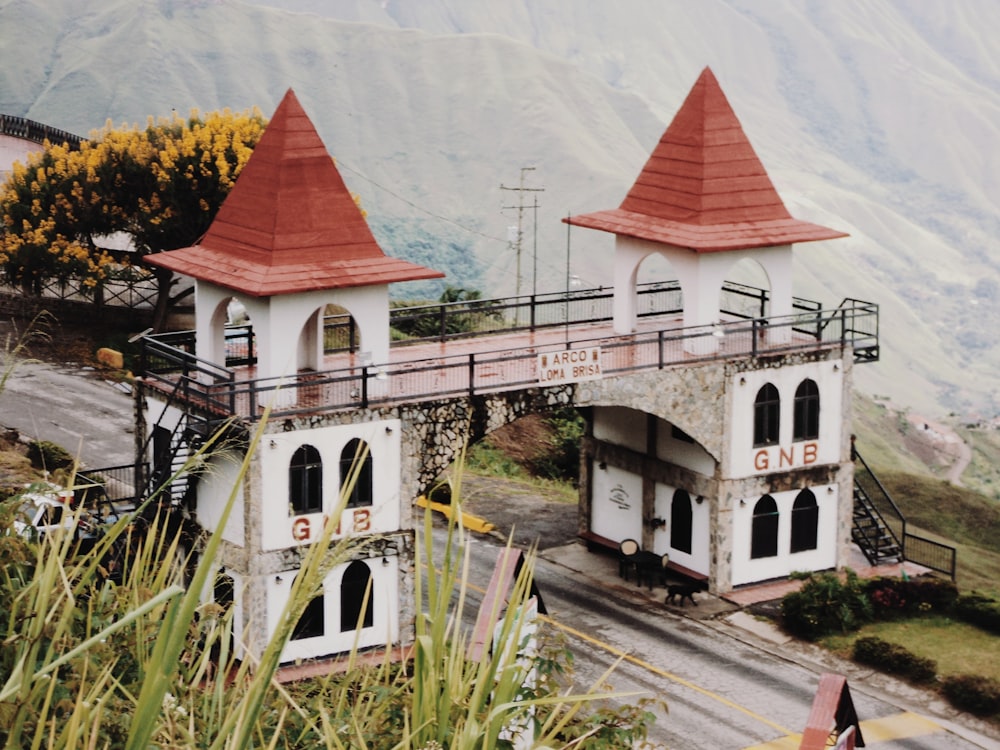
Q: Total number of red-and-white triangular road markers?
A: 2